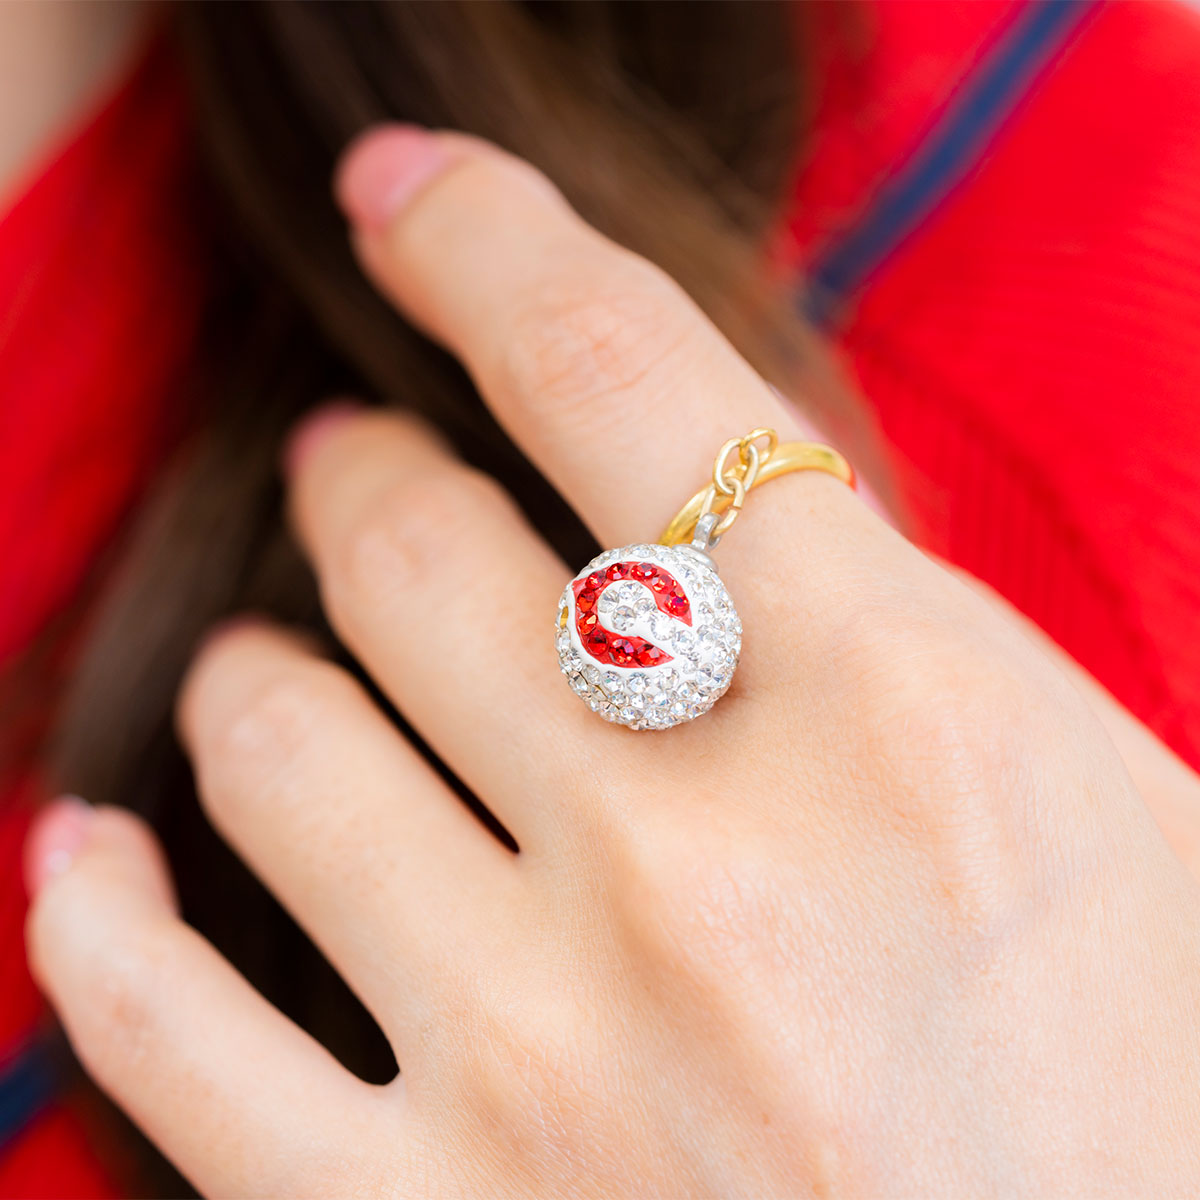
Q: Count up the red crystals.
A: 10